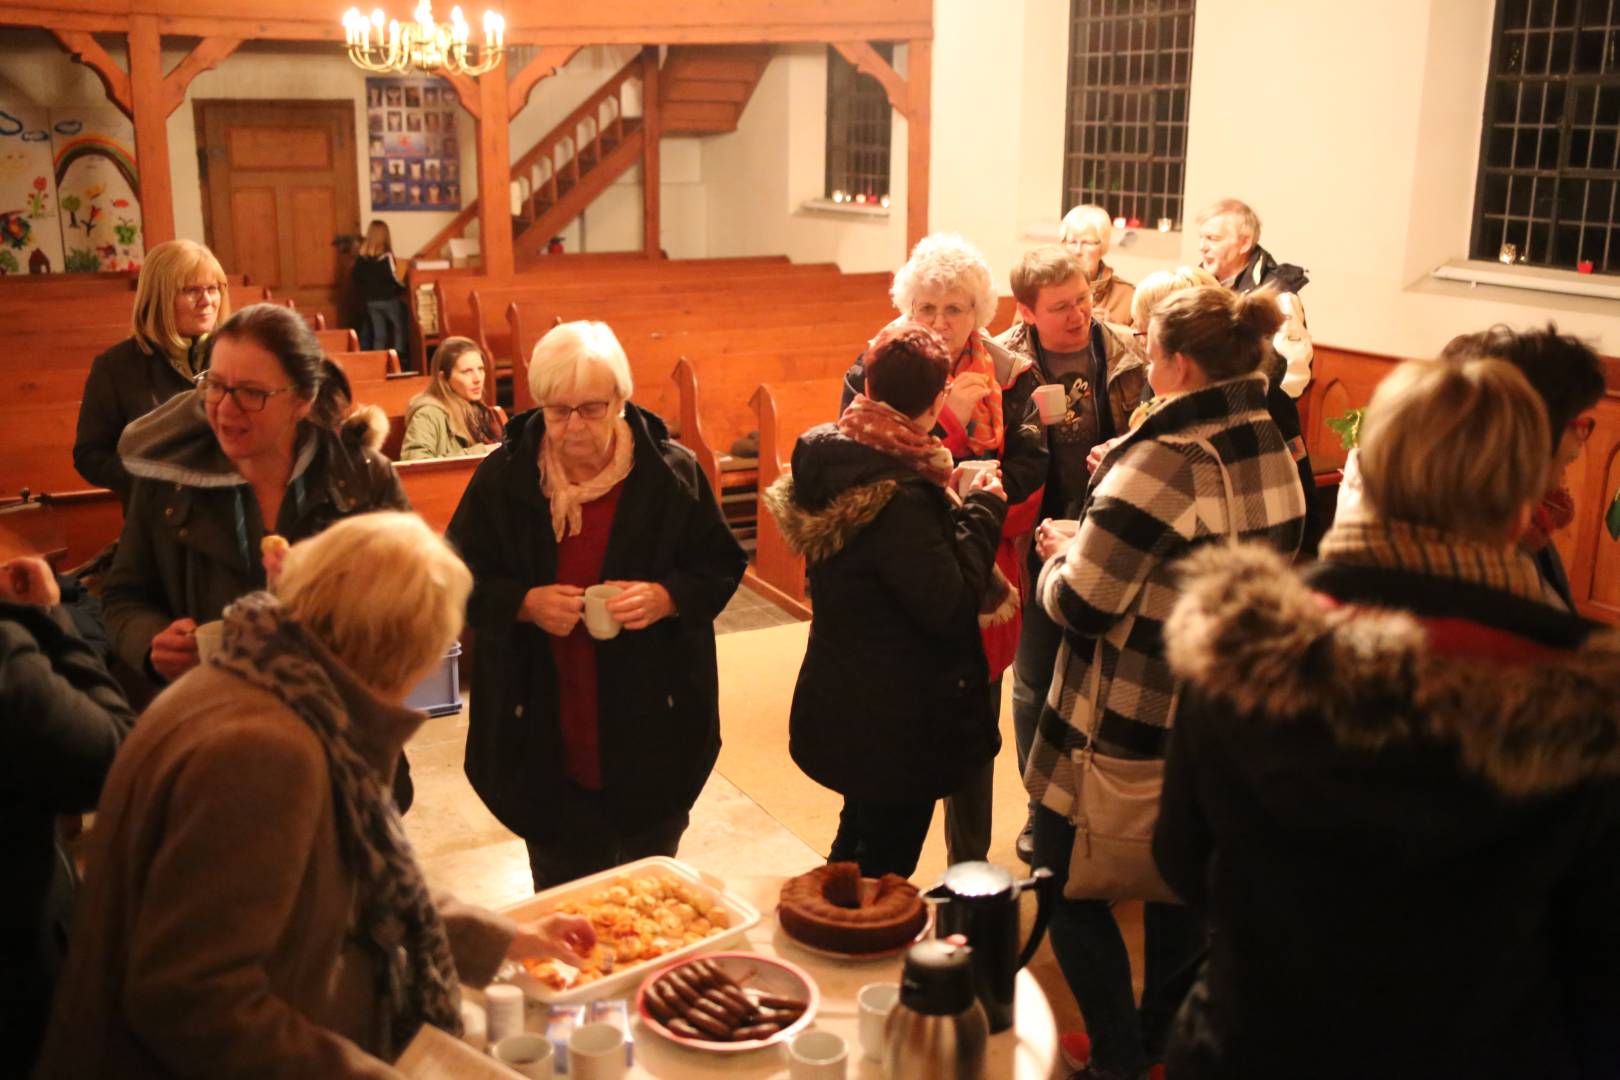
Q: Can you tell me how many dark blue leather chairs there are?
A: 0